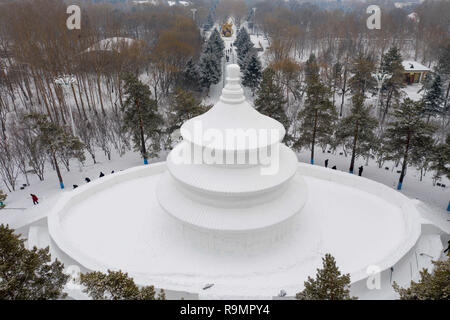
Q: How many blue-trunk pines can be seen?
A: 6